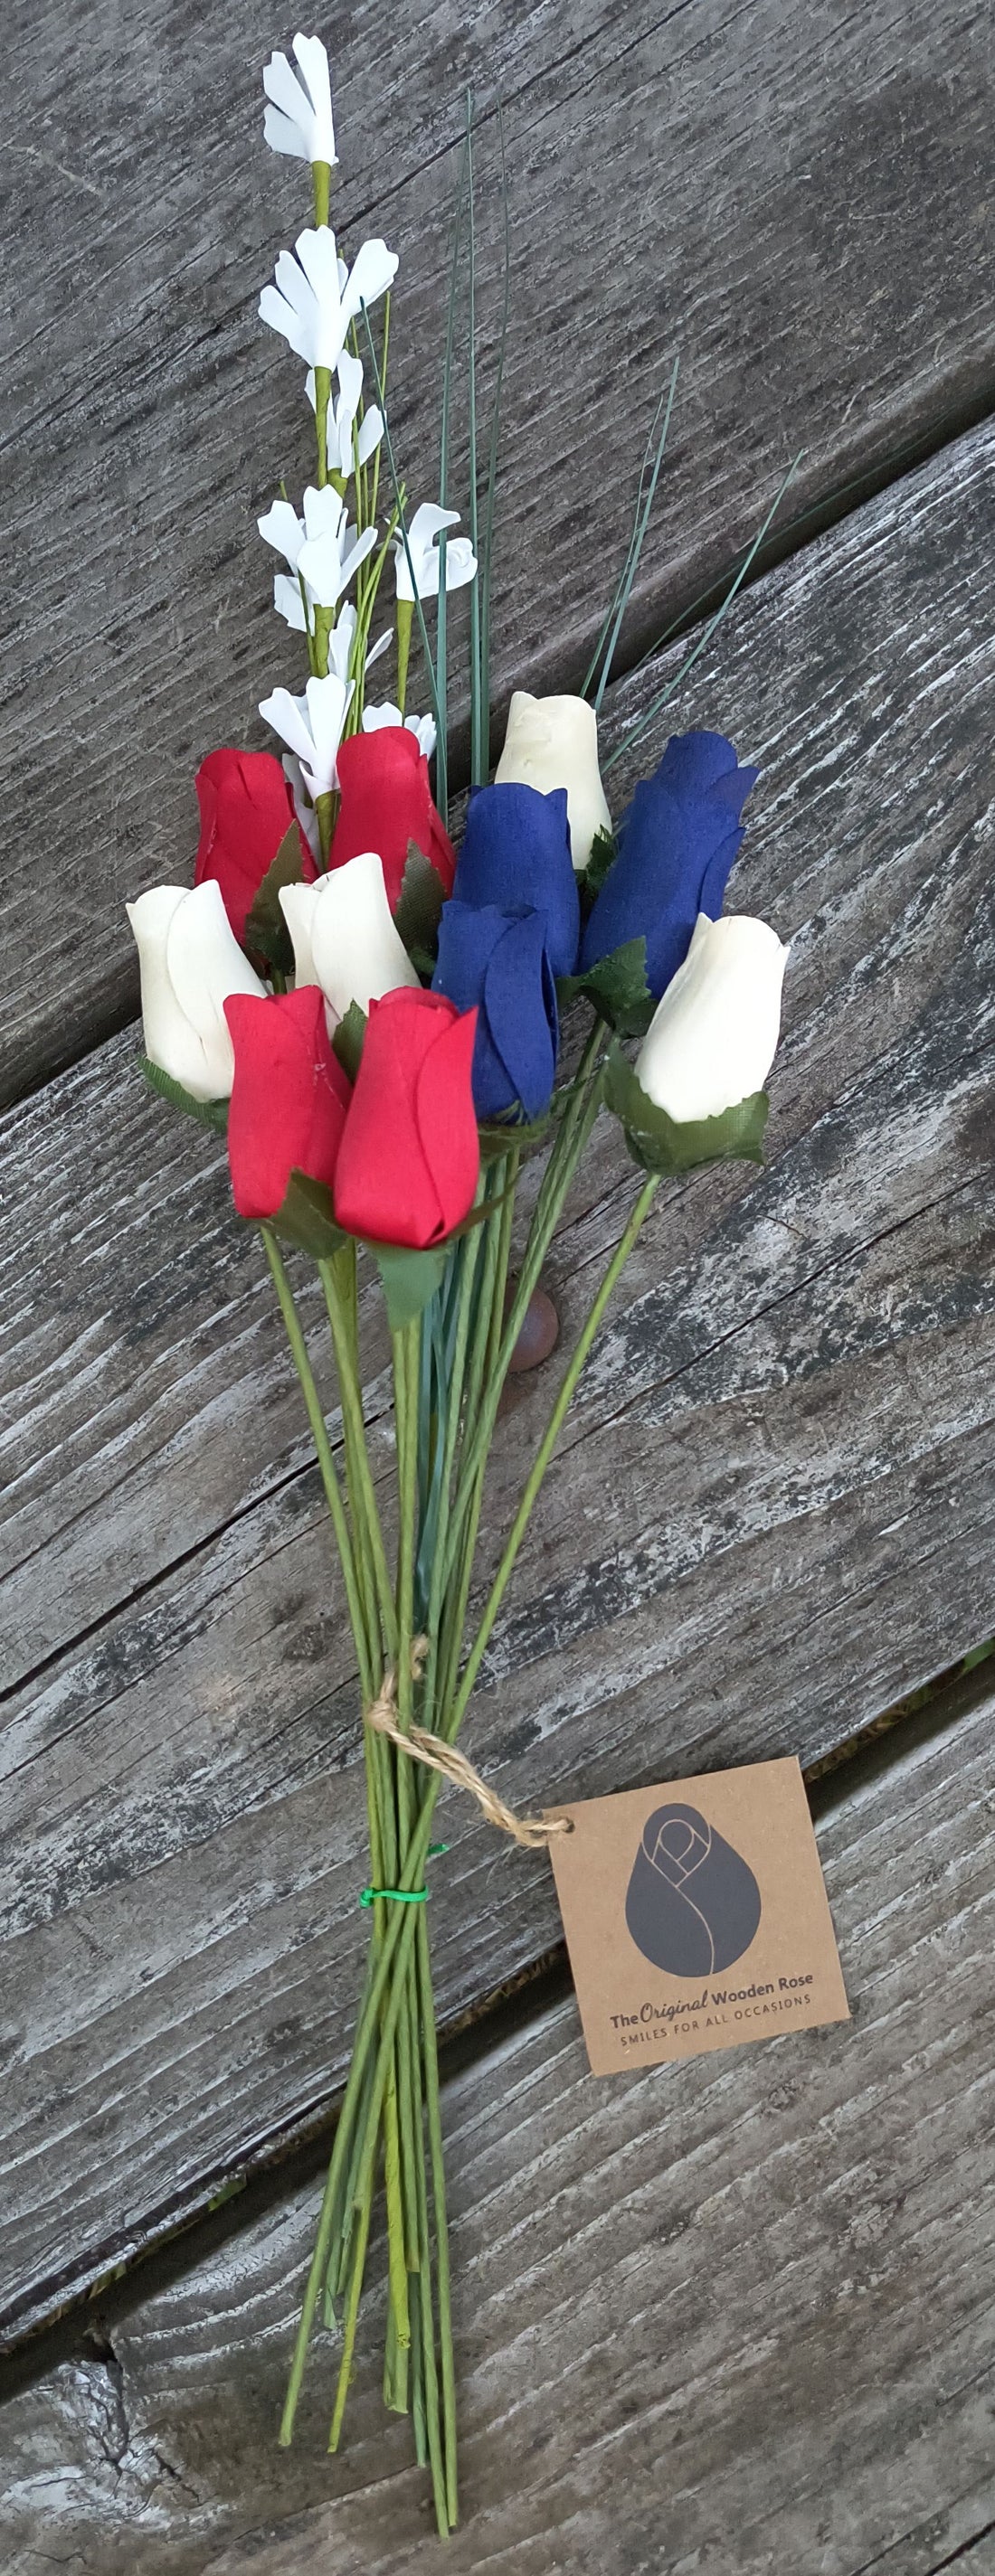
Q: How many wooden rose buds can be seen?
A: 12